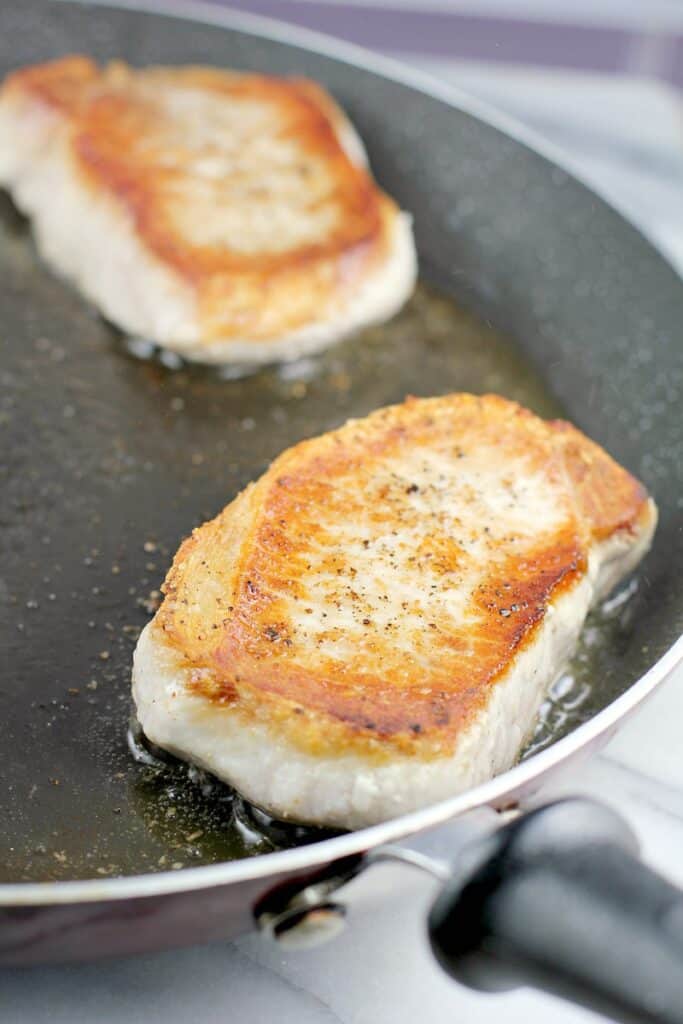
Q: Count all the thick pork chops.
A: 2